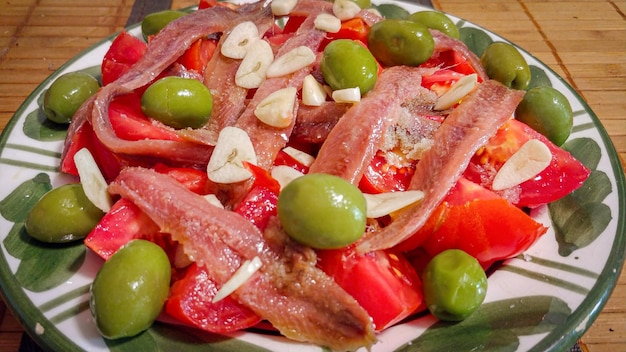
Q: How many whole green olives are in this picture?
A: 13